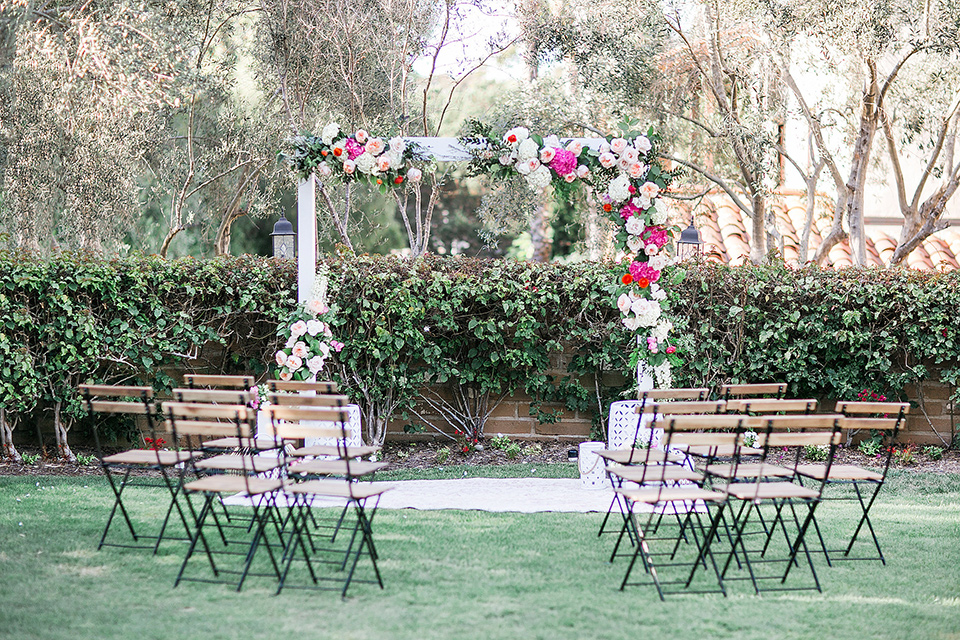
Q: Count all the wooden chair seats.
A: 14